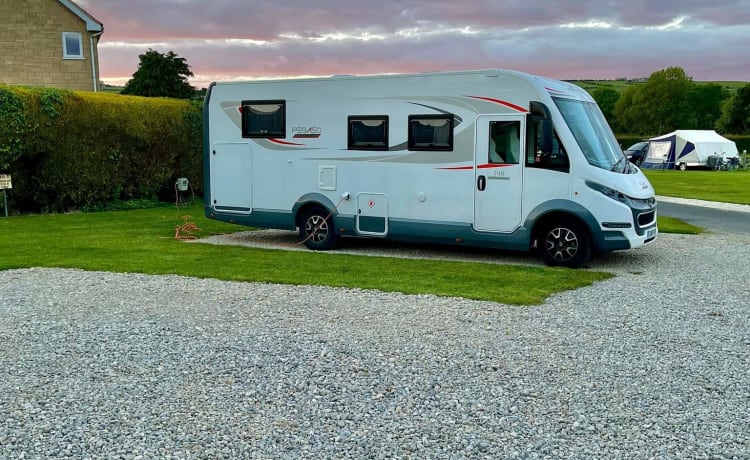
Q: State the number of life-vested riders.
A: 0